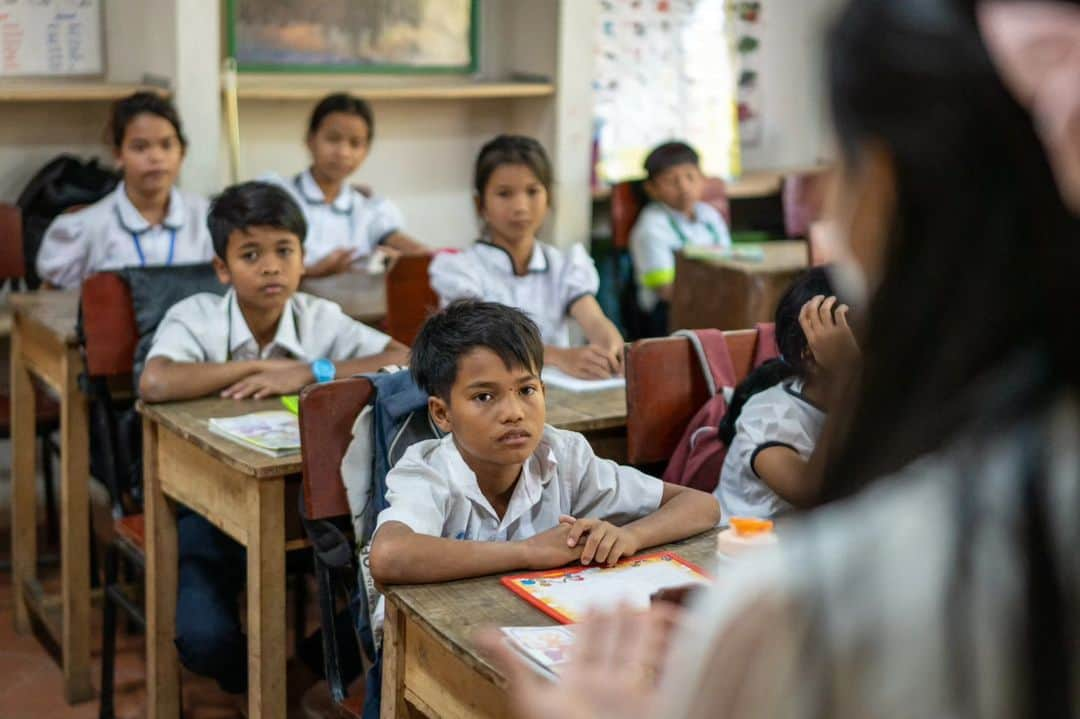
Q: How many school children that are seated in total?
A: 7